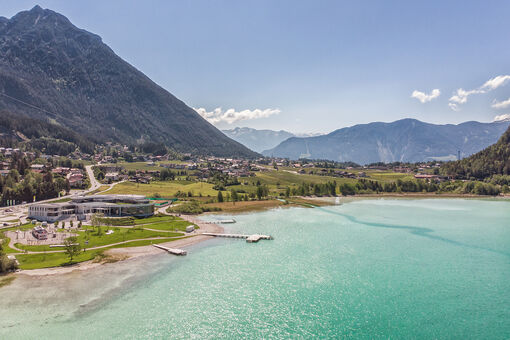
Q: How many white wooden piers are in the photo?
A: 3